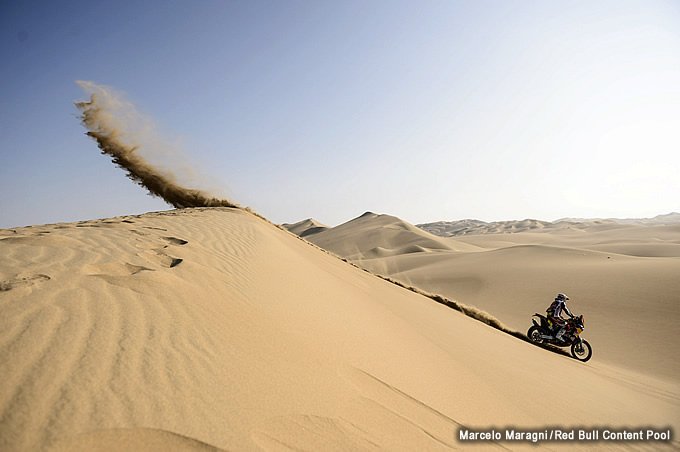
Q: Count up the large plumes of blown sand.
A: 1